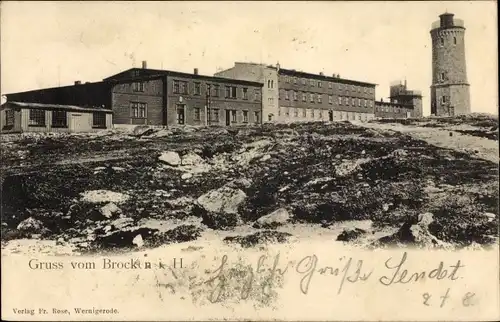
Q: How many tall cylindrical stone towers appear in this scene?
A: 1